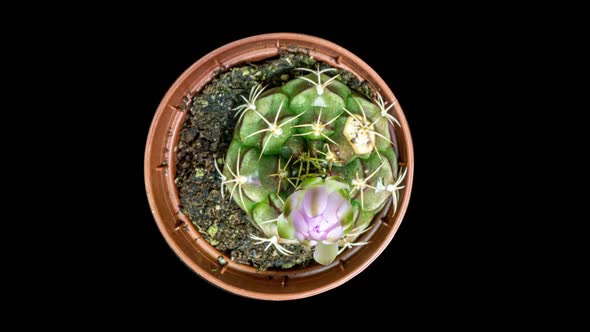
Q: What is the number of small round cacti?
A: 1